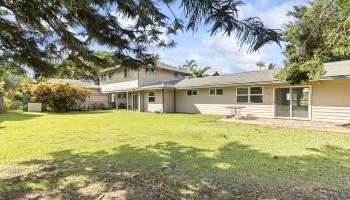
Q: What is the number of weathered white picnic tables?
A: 1